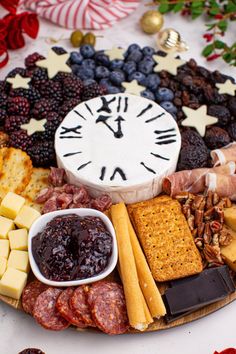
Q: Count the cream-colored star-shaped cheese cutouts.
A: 8